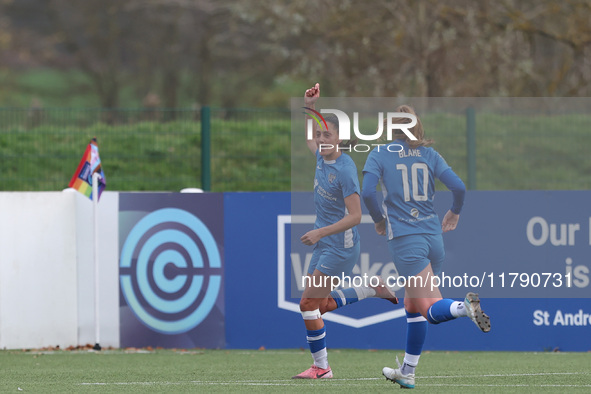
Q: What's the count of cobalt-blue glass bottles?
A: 0